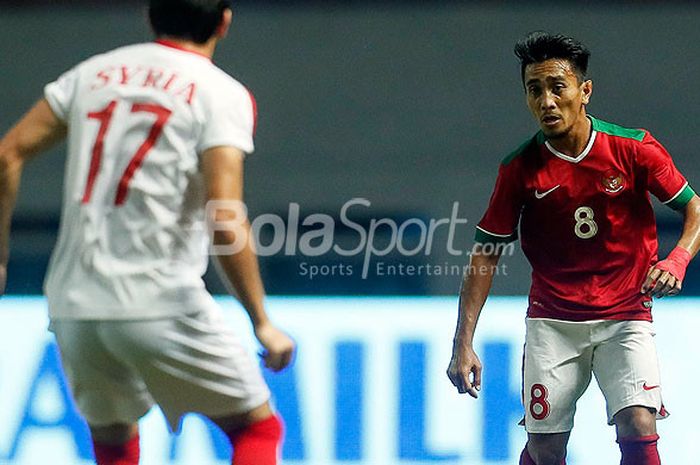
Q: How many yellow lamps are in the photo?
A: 0